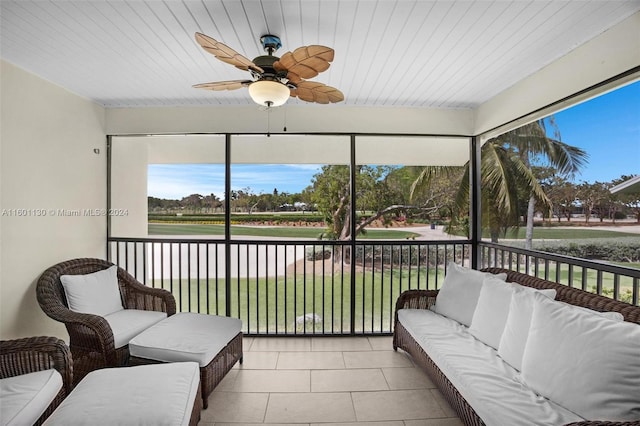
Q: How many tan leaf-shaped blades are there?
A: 4